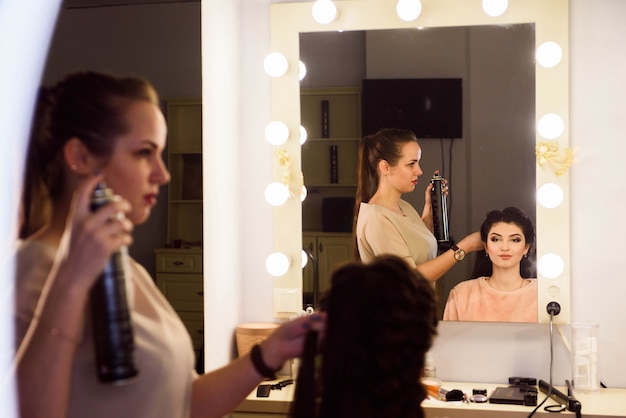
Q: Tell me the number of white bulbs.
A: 11